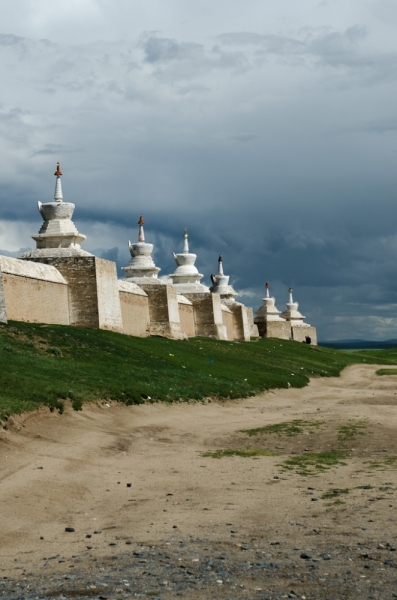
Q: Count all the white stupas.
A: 6